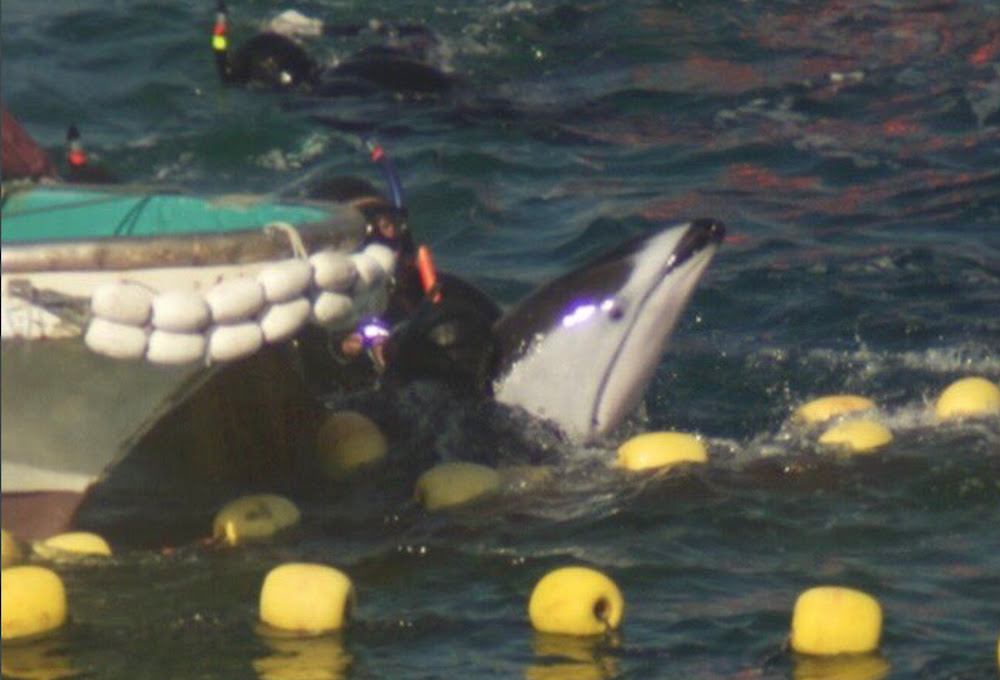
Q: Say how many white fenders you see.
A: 12